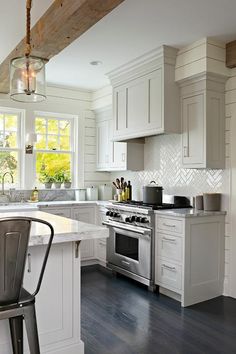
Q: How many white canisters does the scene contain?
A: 3